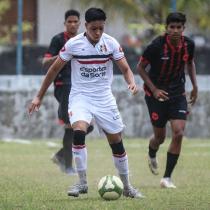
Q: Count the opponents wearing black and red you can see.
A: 2